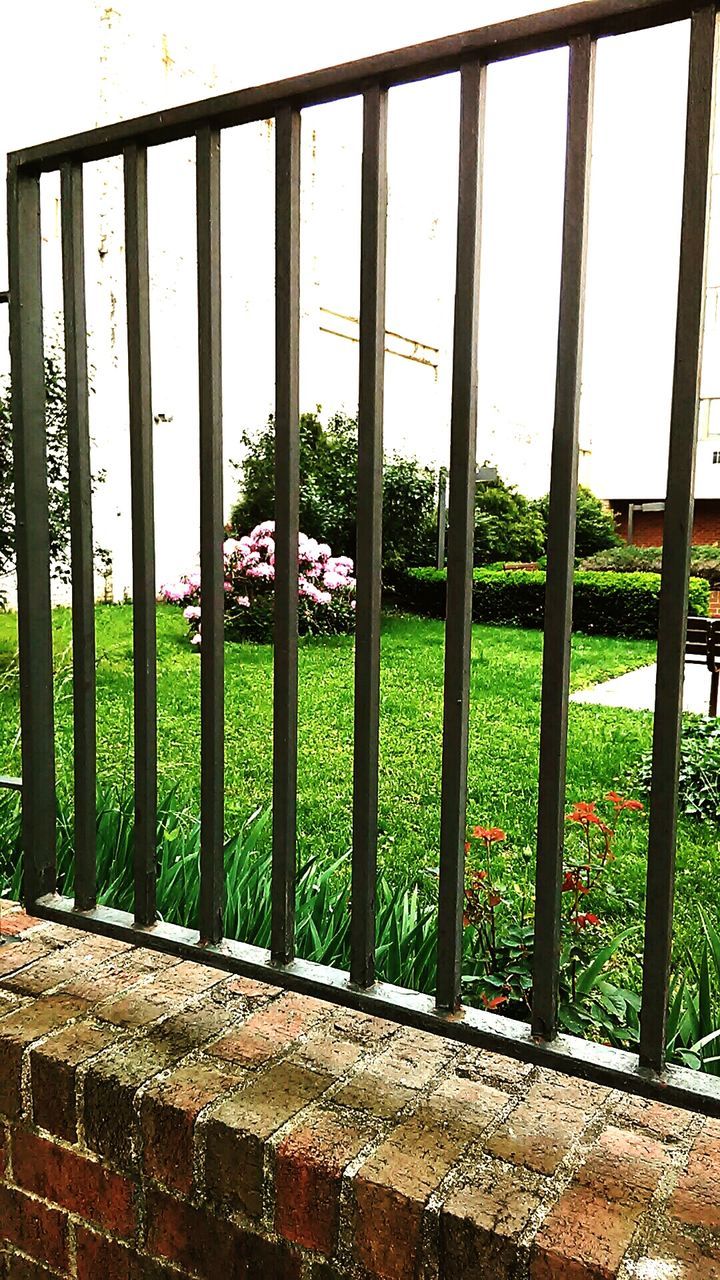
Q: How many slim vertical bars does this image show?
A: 8